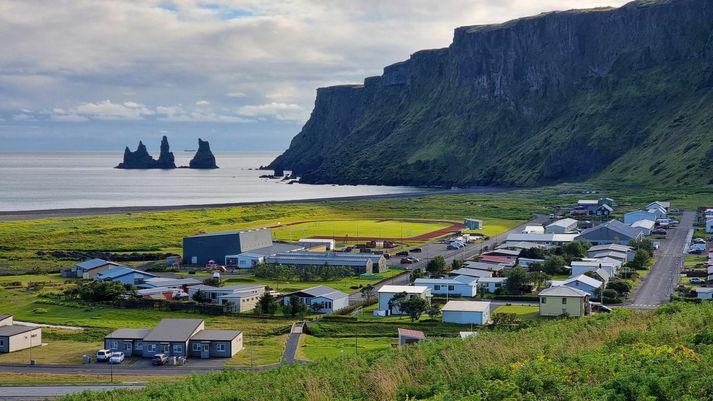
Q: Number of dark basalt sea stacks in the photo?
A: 3